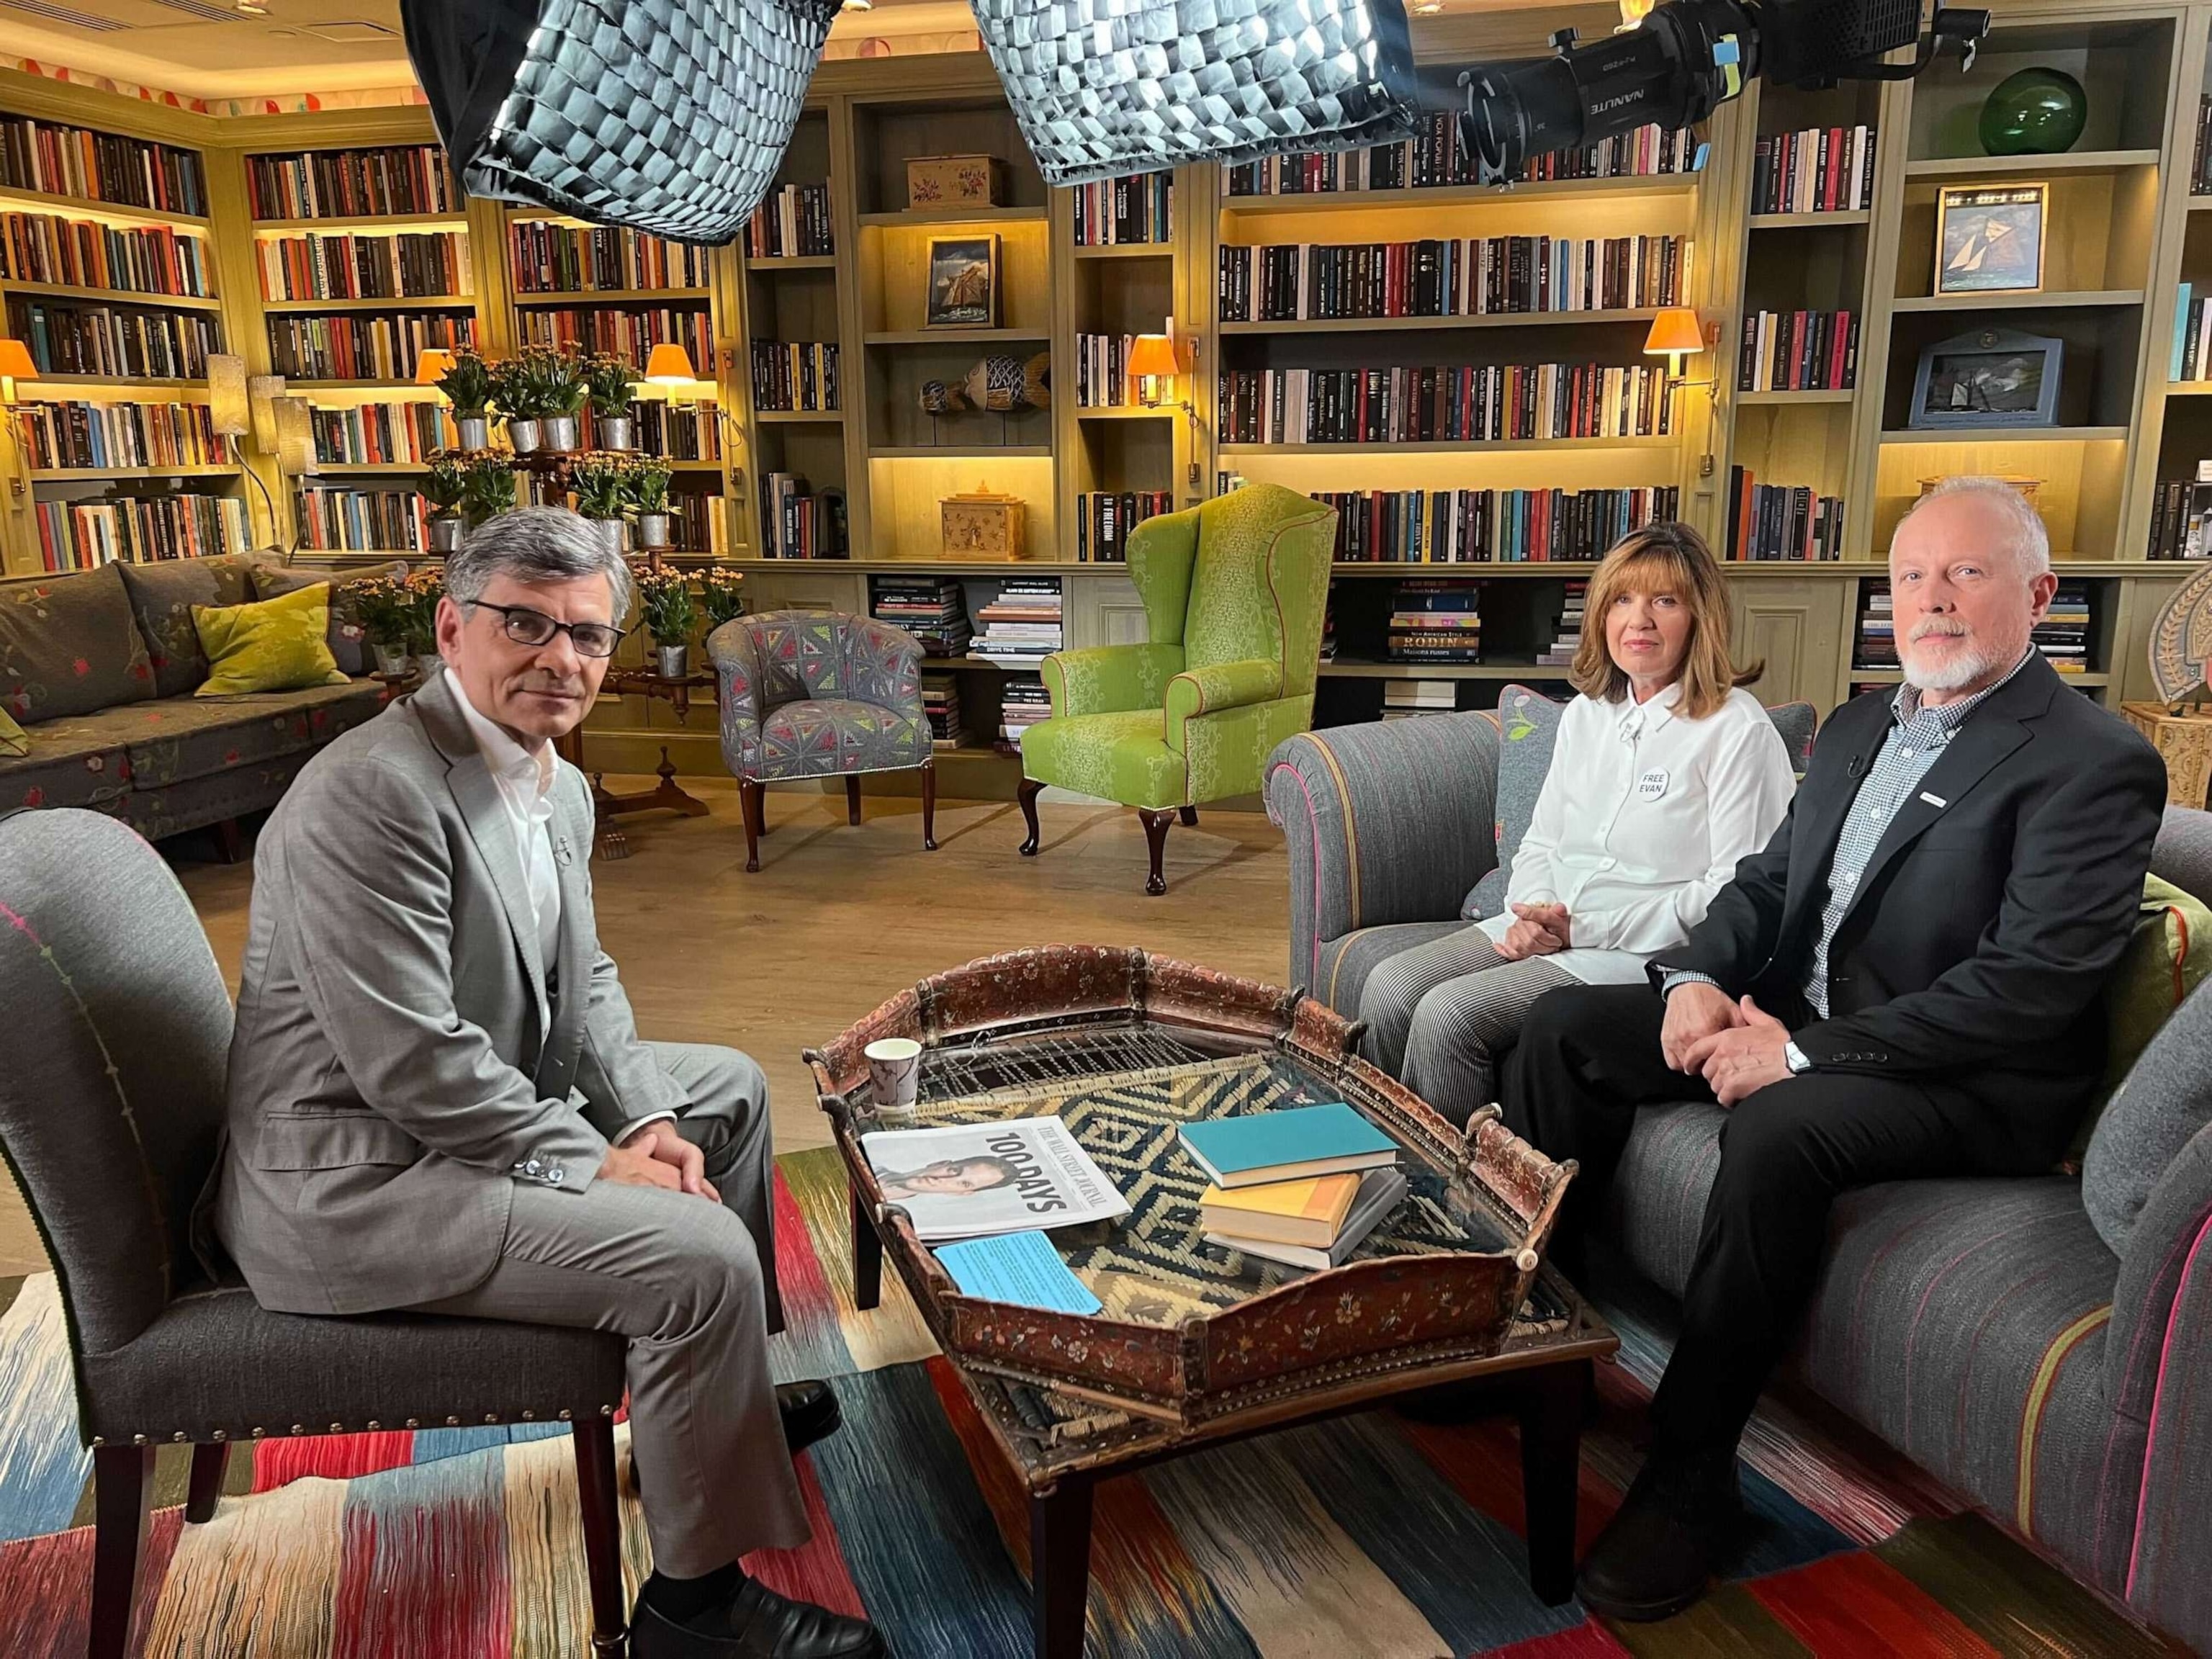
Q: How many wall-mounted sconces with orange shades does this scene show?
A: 5